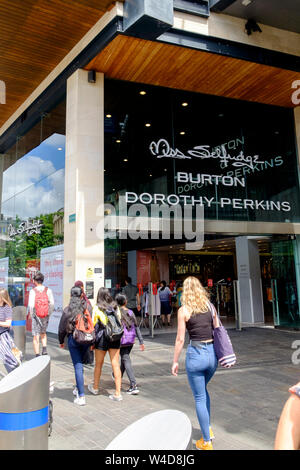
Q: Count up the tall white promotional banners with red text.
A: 2